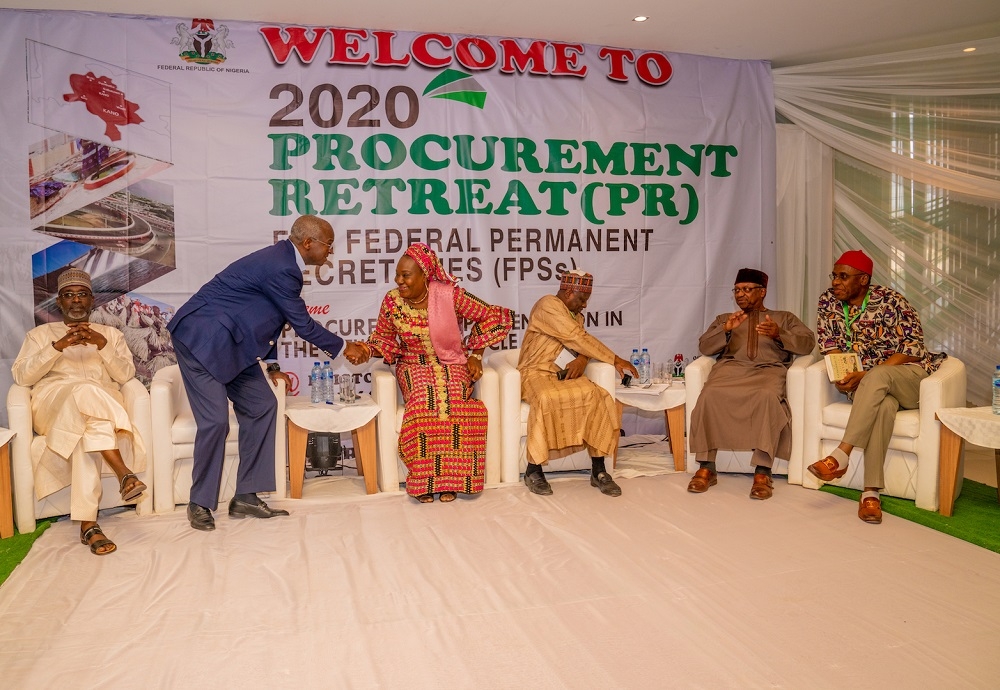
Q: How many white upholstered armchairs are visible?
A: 6